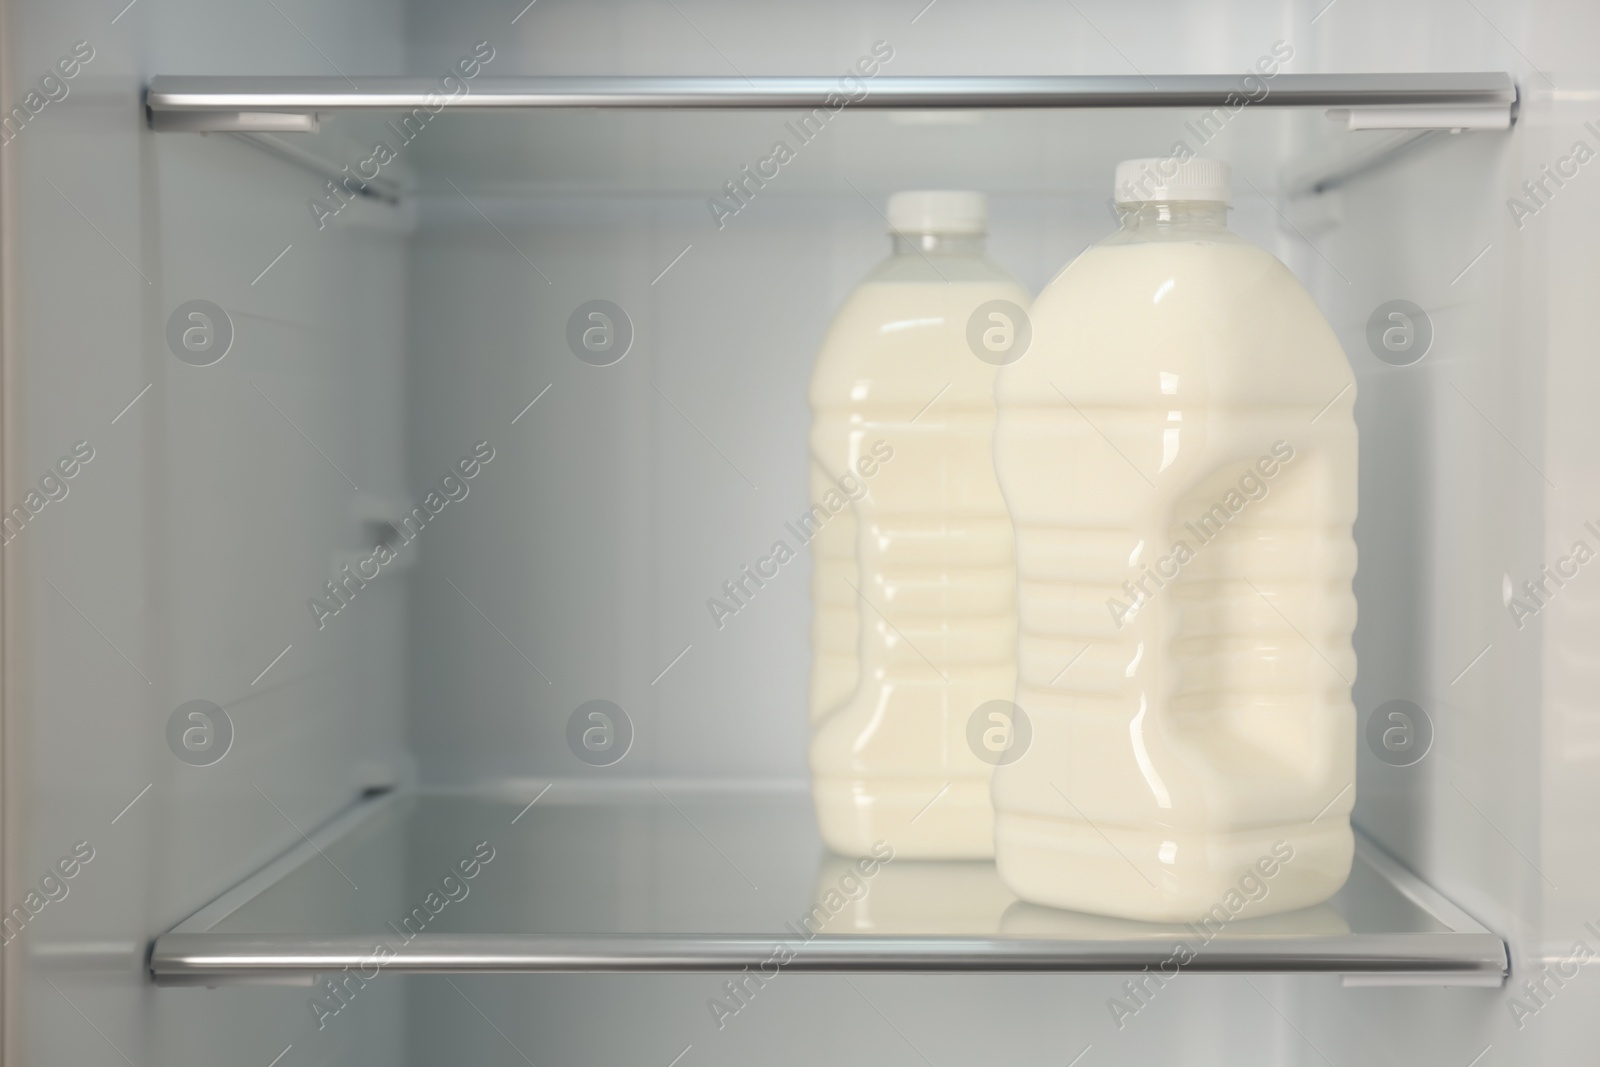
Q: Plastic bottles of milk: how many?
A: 2